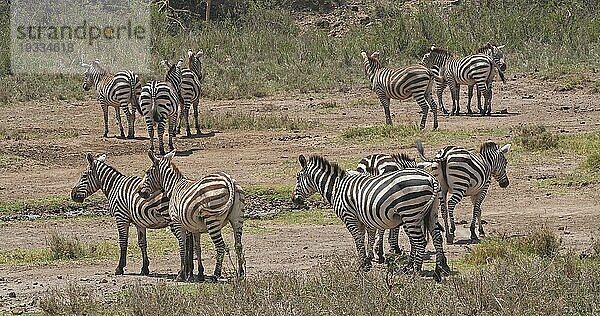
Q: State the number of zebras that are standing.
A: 11